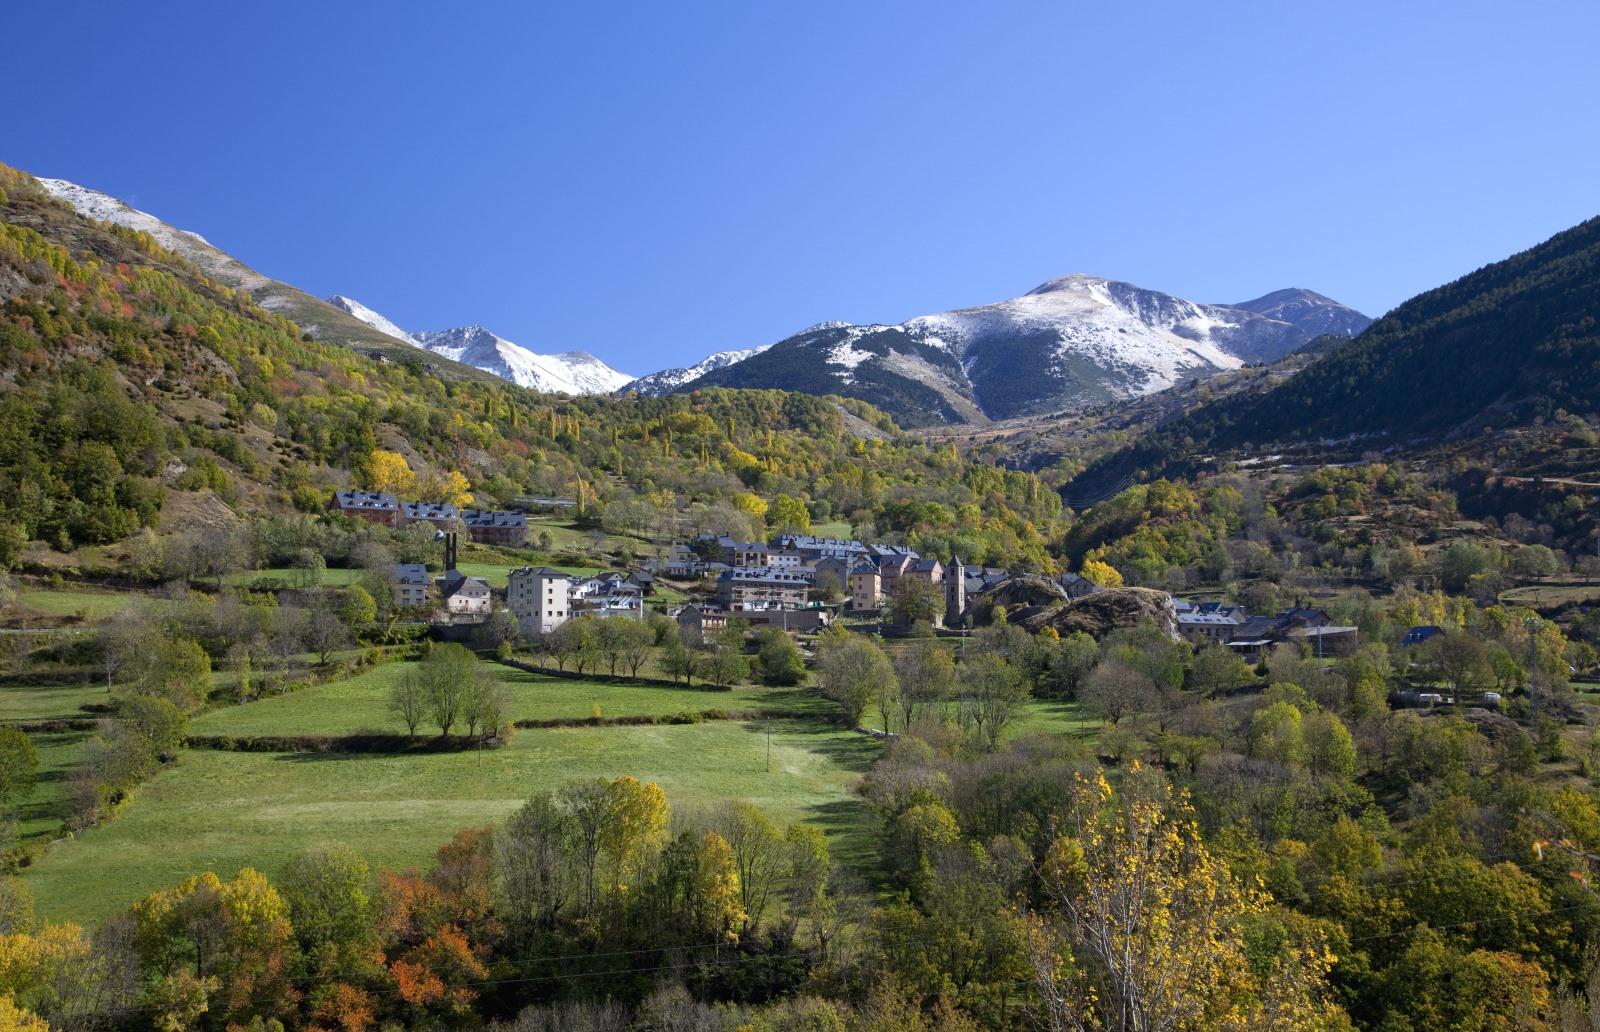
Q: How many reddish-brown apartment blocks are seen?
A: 3